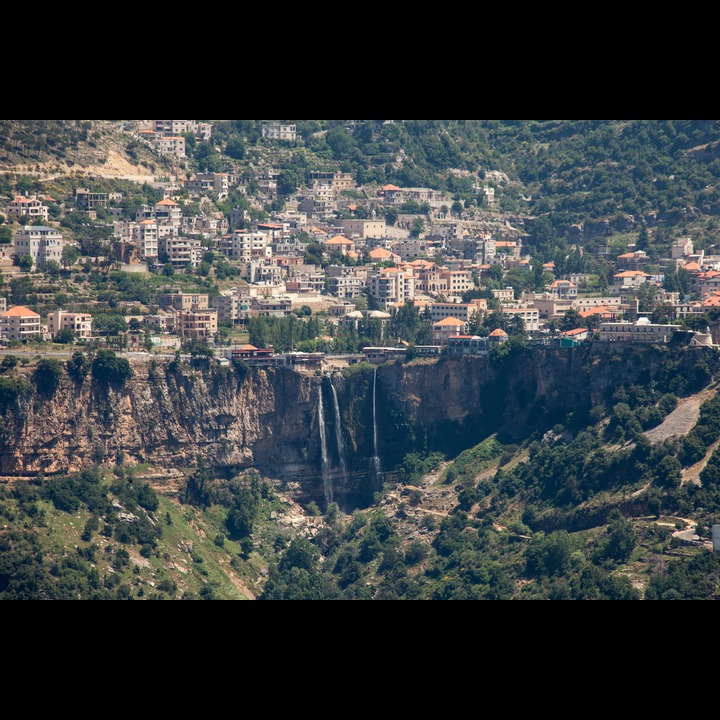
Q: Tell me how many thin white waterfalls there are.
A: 3